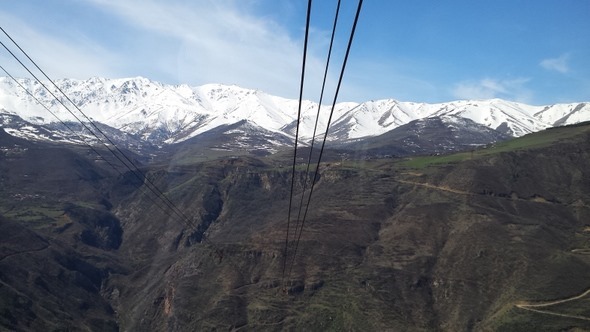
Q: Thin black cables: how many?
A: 6